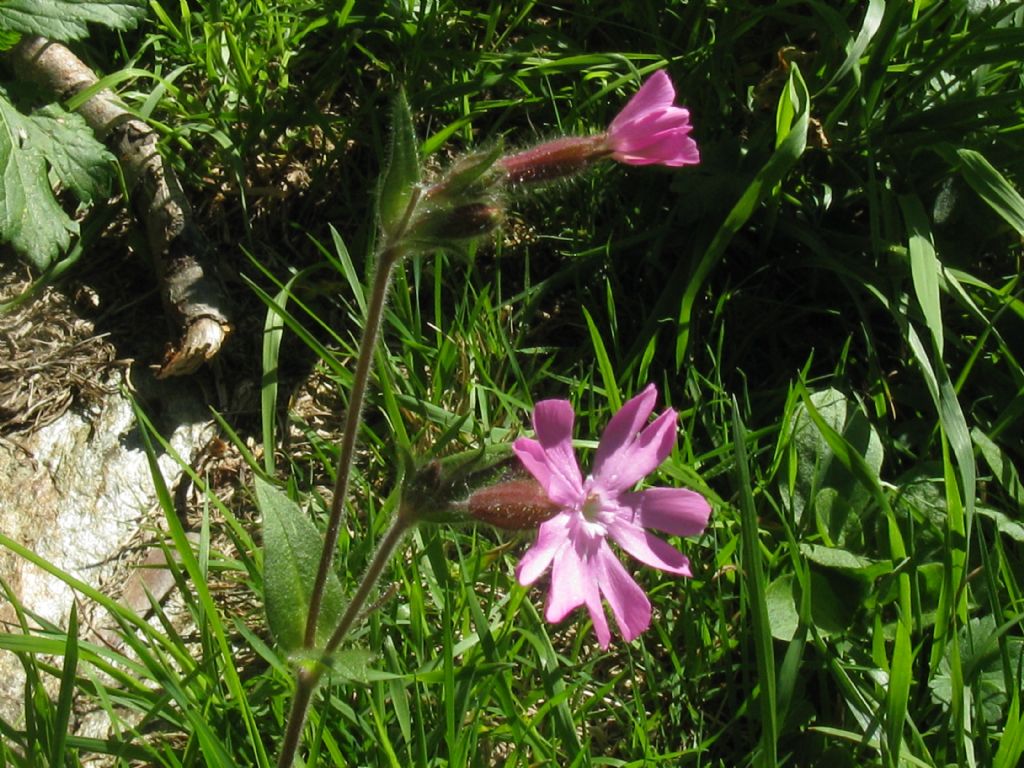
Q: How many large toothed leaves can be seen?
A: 2